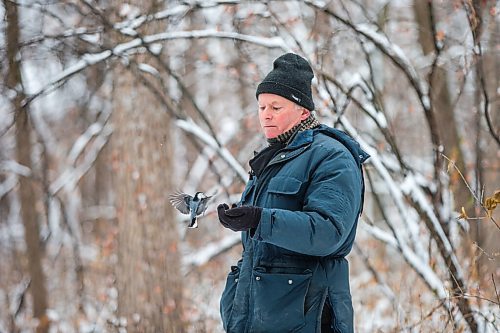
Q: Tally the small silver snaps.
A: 5